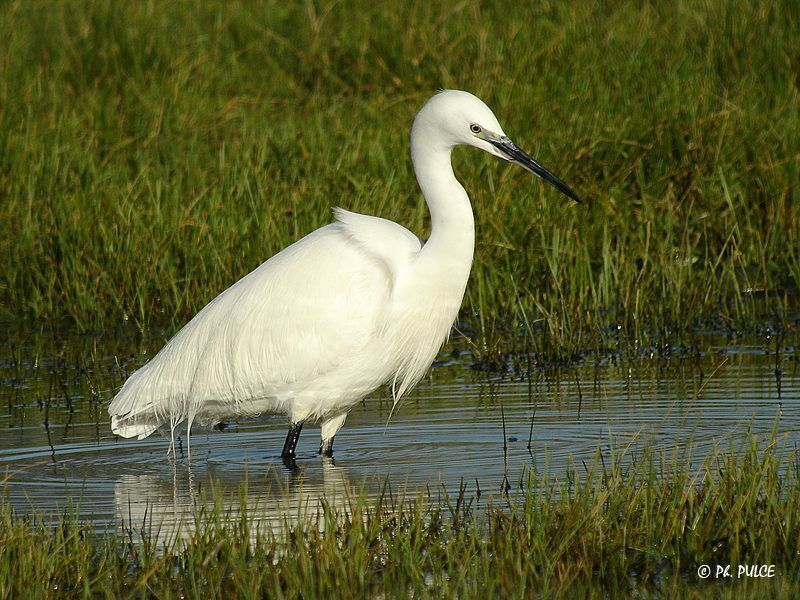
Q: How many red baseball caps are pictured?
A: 0